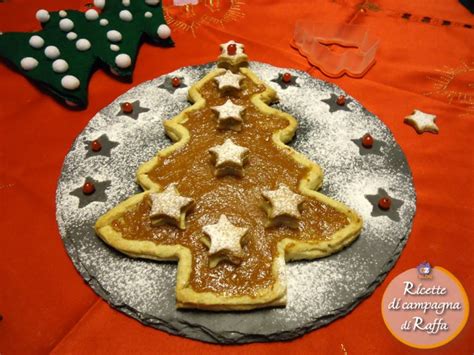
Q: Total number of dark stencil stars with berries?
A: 8